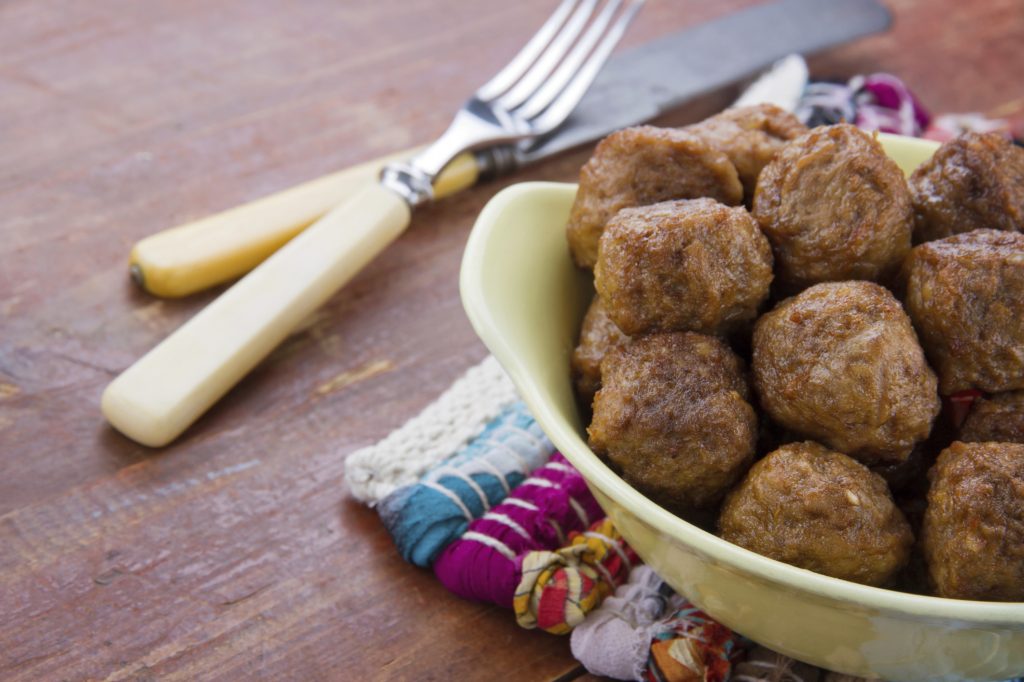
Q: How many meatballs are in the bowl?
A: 12